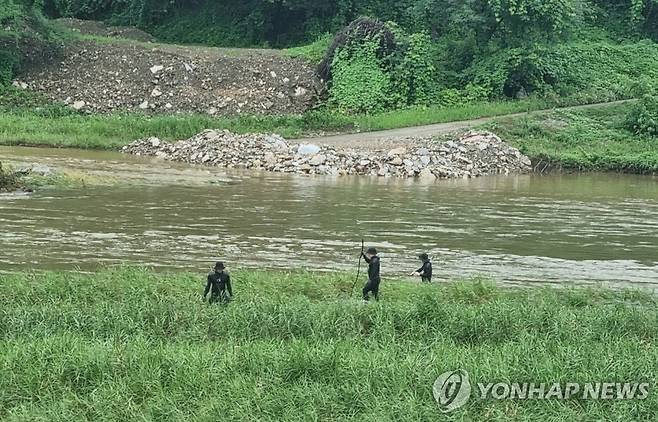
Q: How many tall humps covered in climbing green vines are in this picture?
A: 1